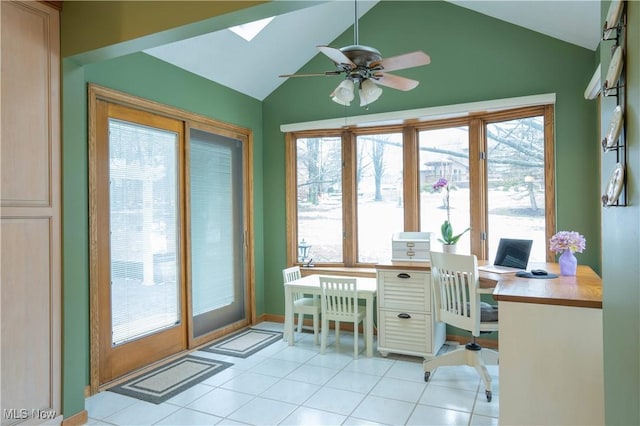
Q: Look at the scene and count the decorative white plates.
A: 4